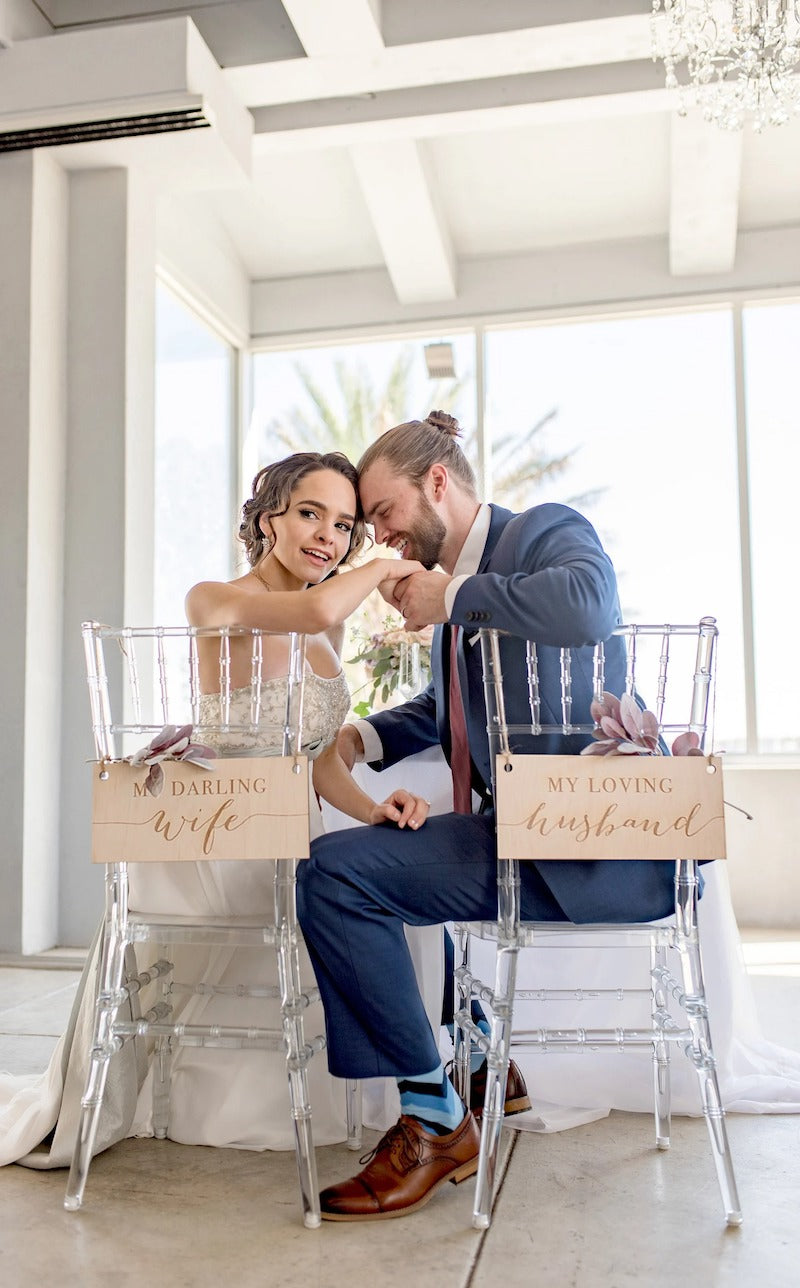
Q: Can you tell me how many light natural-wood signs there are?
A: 2